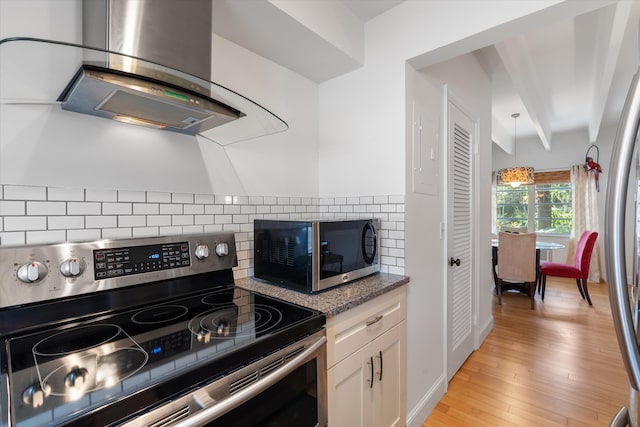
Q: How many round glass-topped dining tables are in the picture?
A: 1